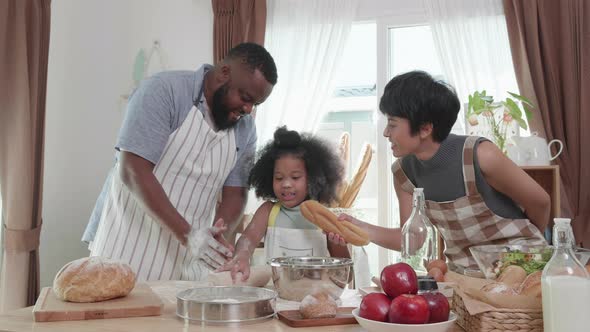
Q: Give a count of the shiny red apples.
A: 4